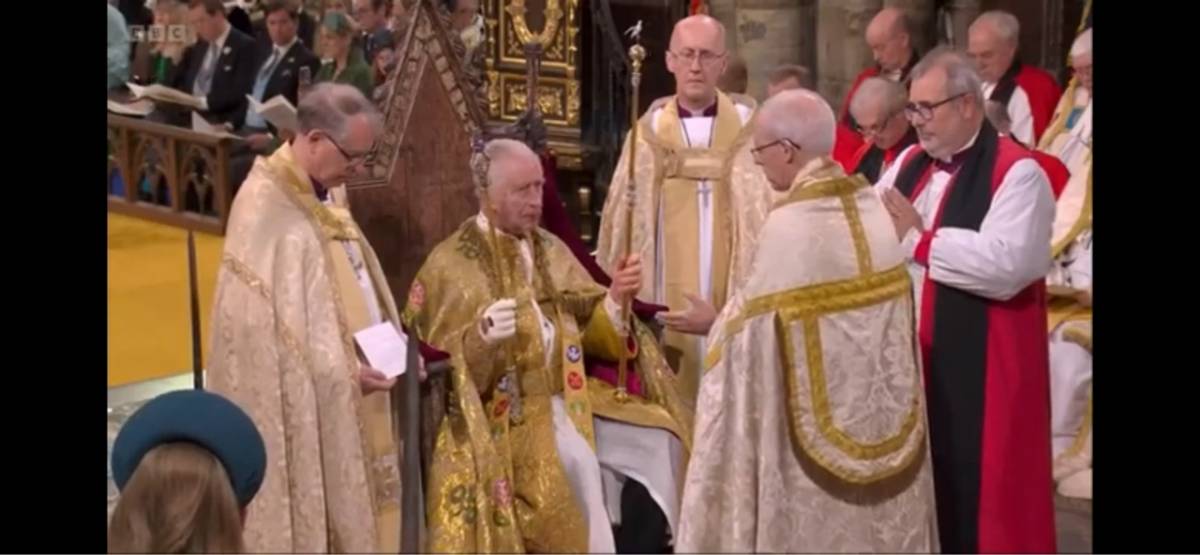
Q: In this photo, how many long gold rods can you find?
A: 2